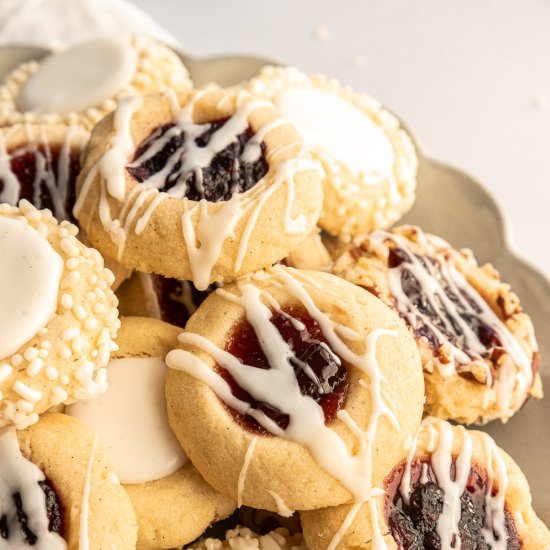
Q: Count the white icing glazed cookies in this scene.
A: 4